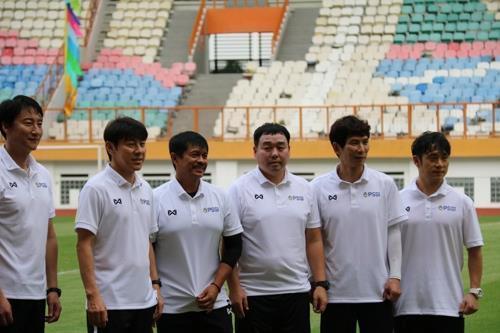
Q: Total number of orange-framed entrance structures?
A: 1